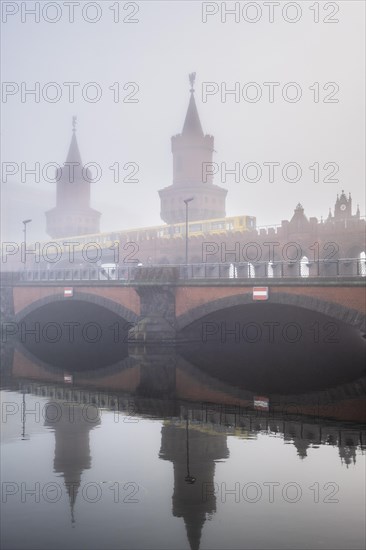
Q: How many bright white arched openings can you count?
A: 5